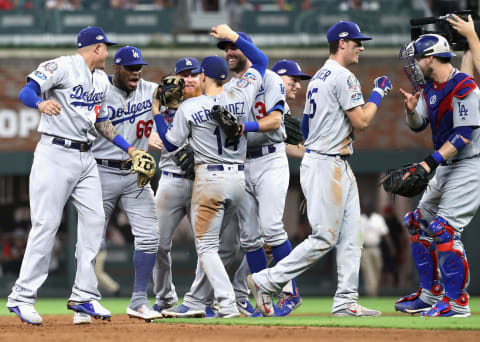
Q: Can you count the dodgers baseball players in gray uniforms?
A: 8